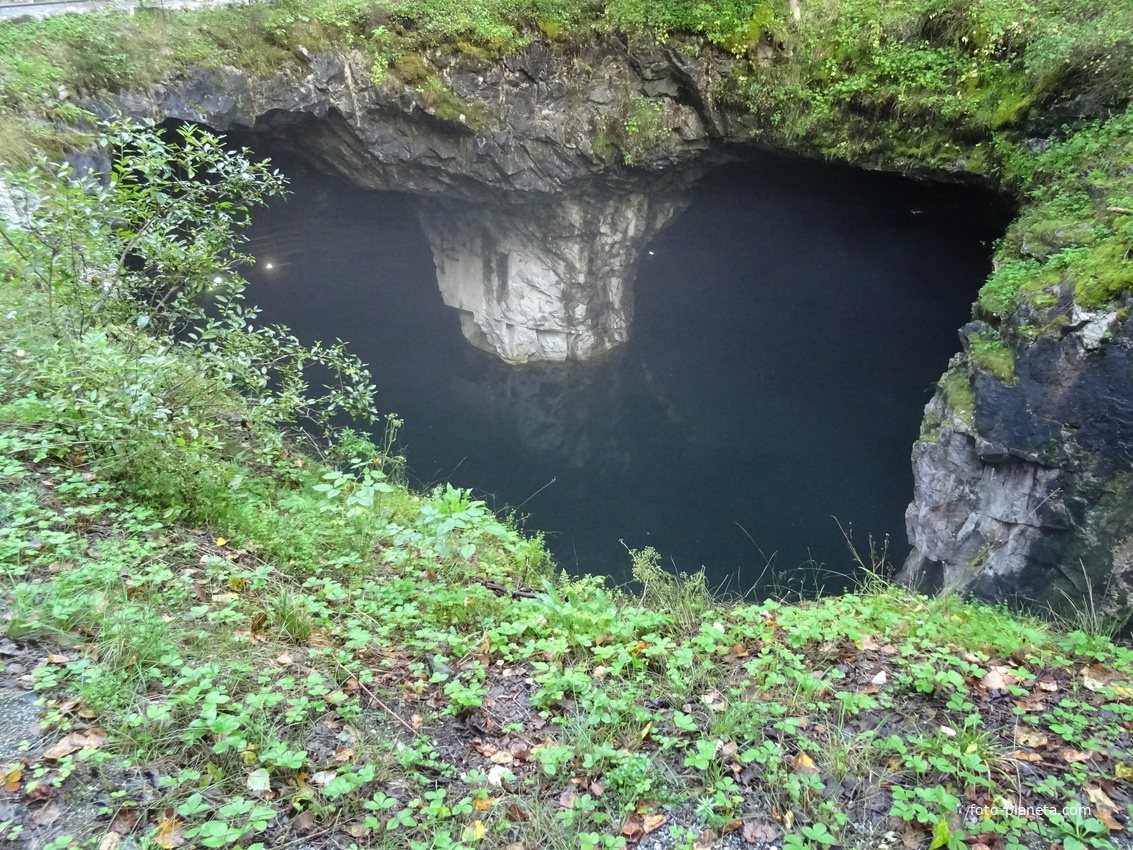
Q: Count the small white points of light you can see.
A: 3